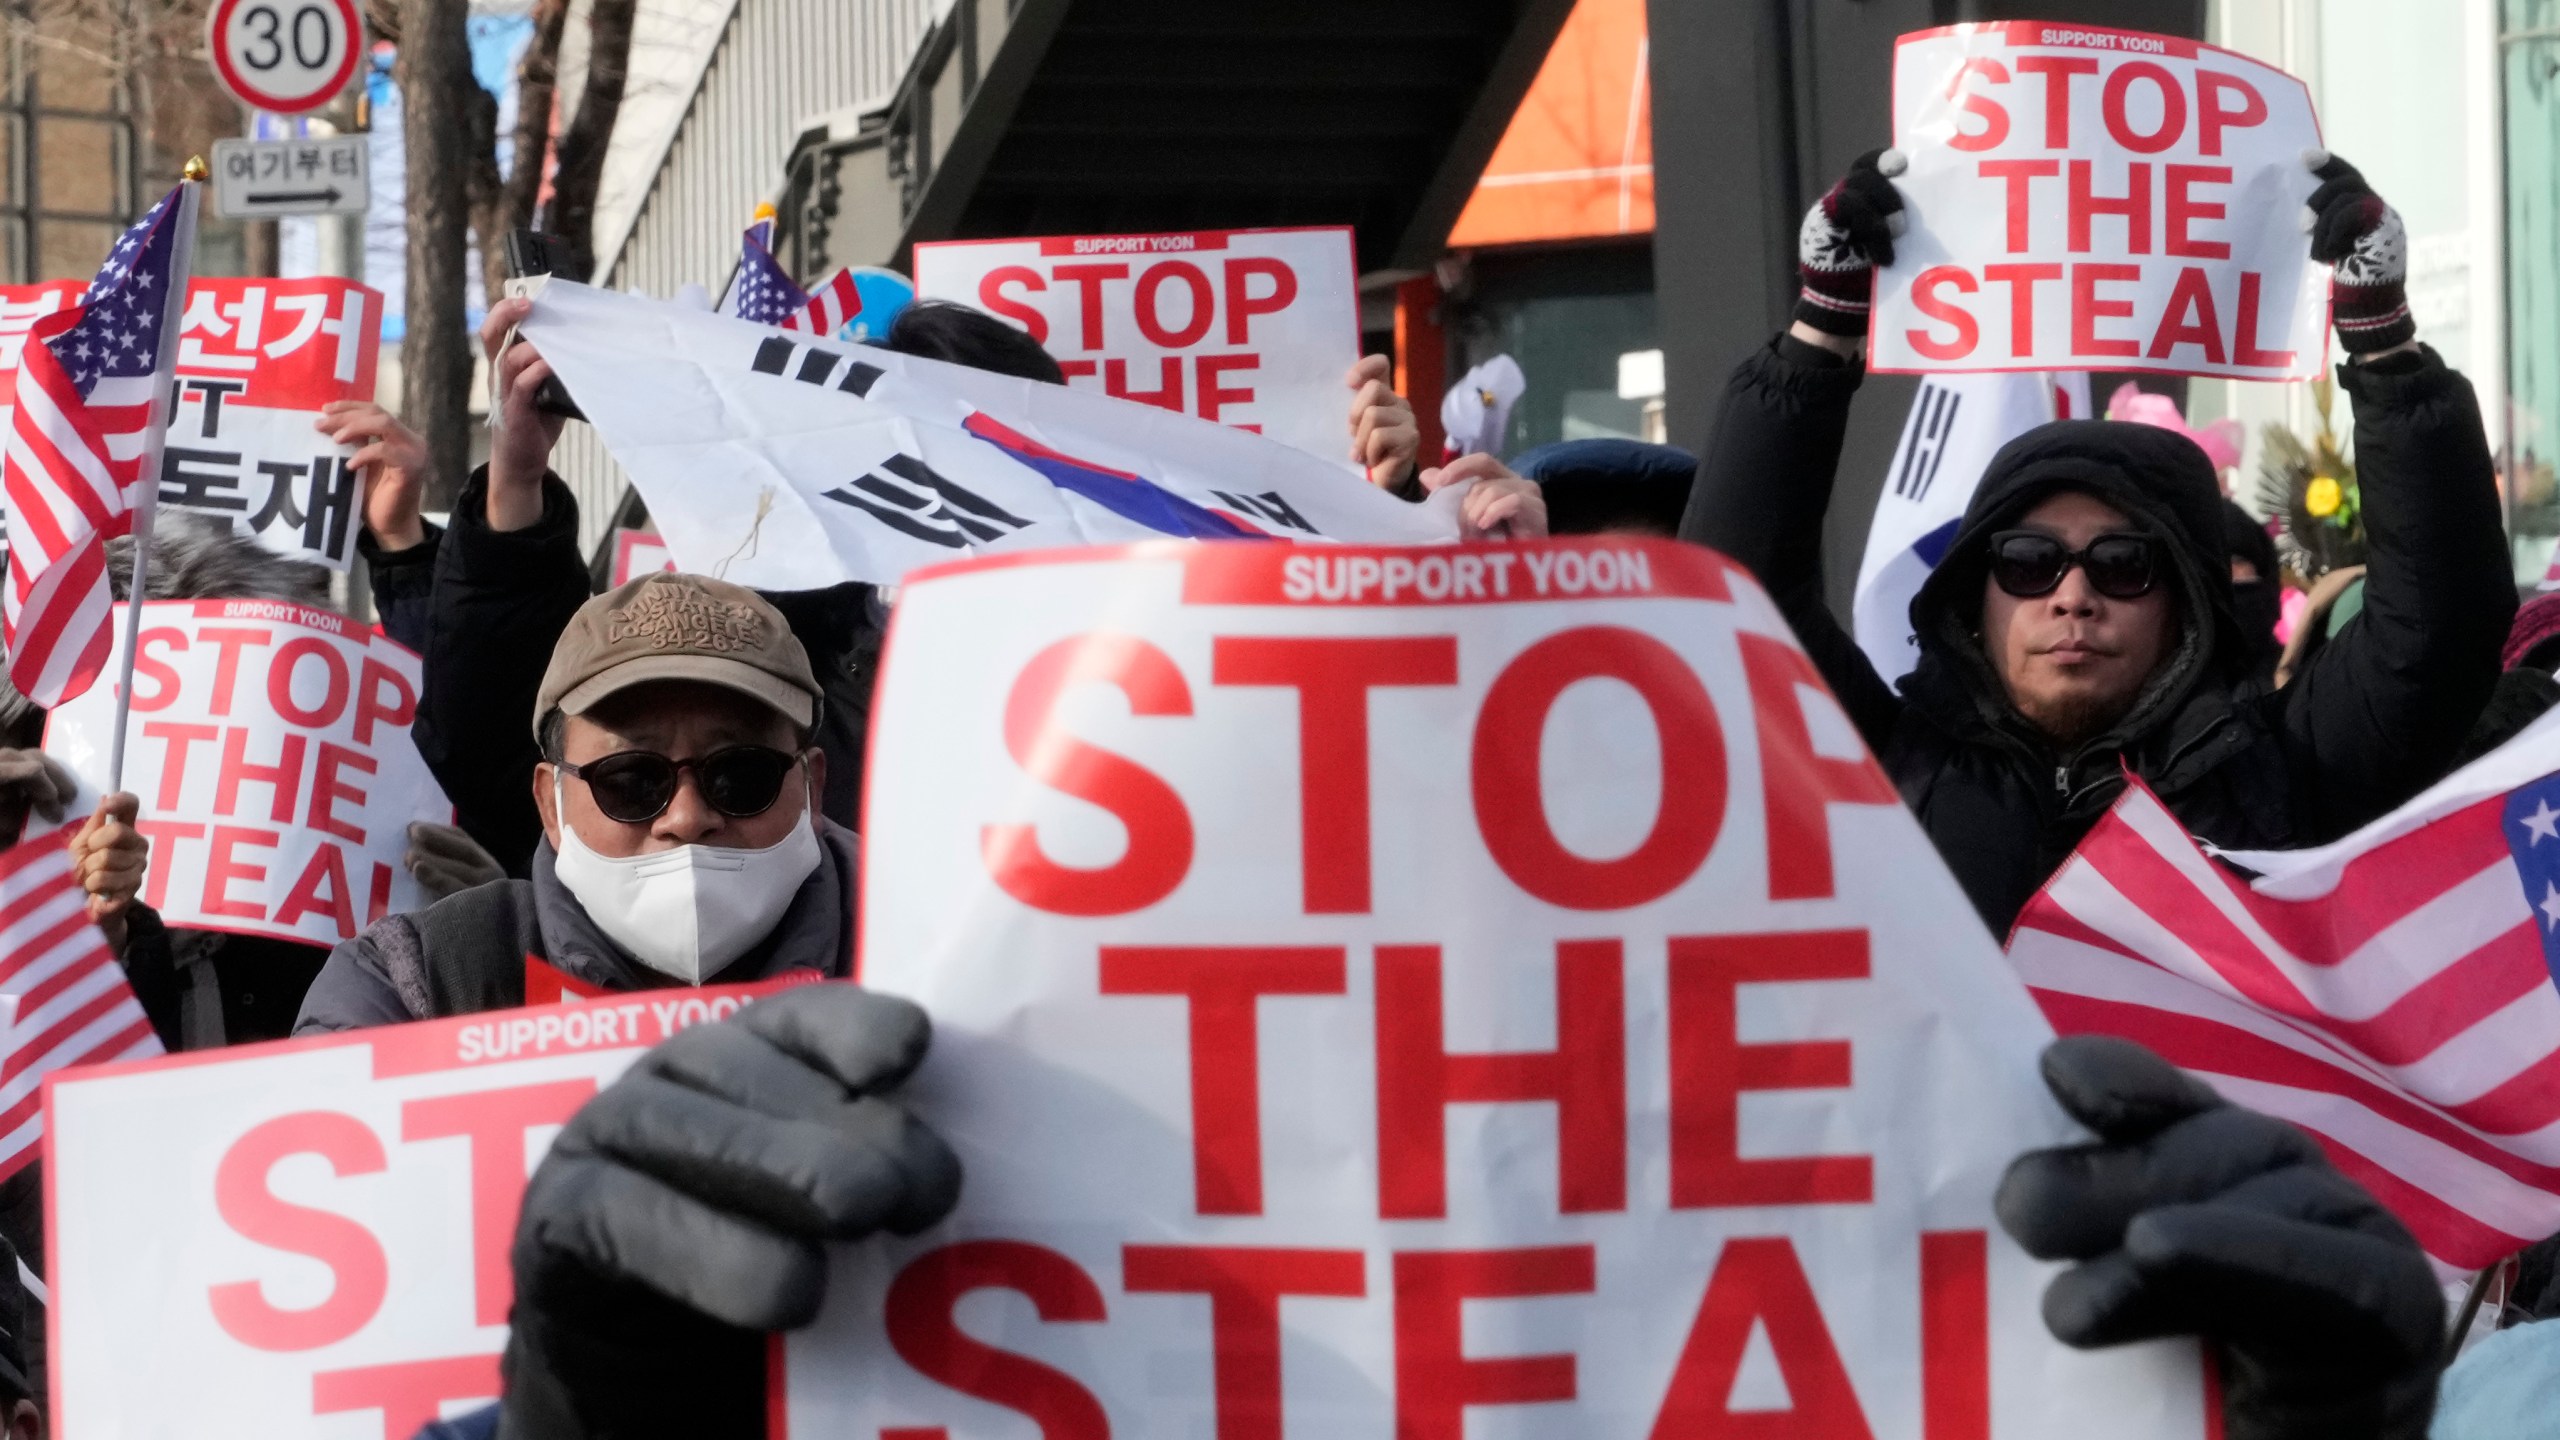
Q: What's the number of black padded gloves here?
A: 2